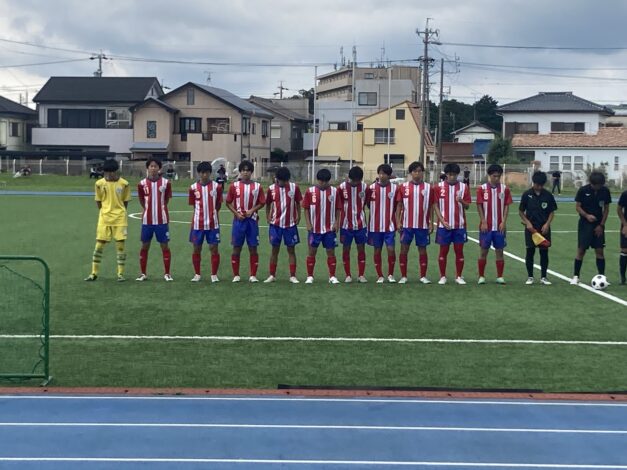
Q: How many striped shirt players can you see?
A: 10